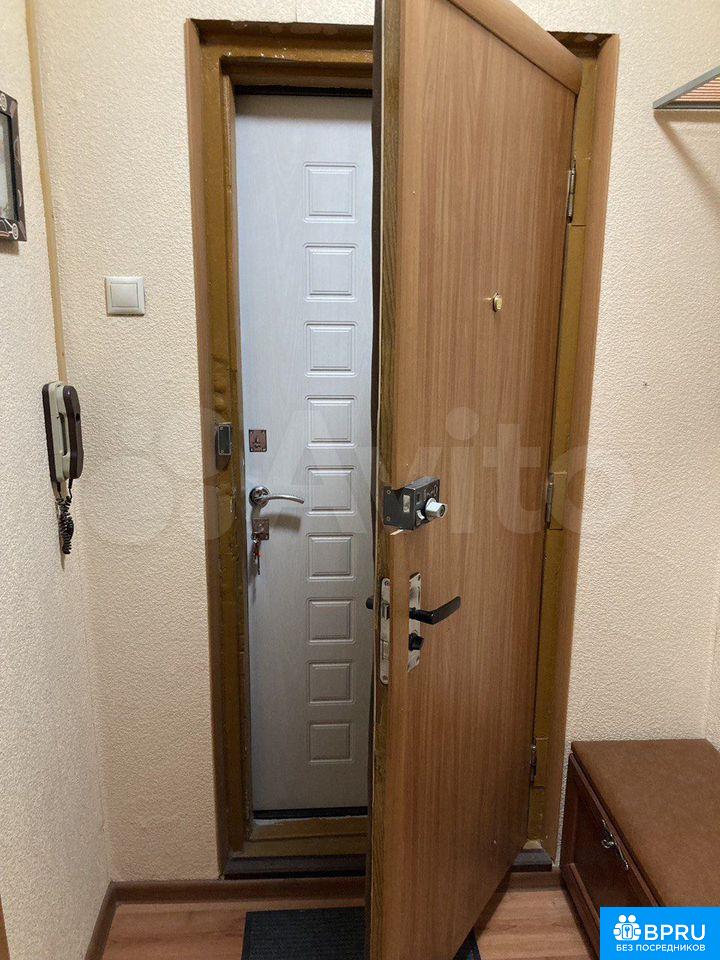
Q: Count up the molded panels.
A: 9